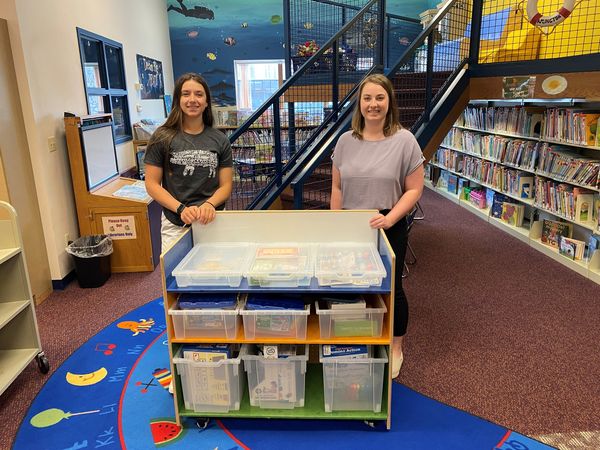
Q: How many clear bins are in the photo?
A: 9